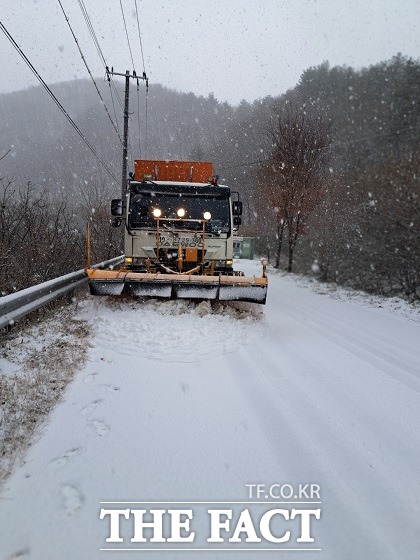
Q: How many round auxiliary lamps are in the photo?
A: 3